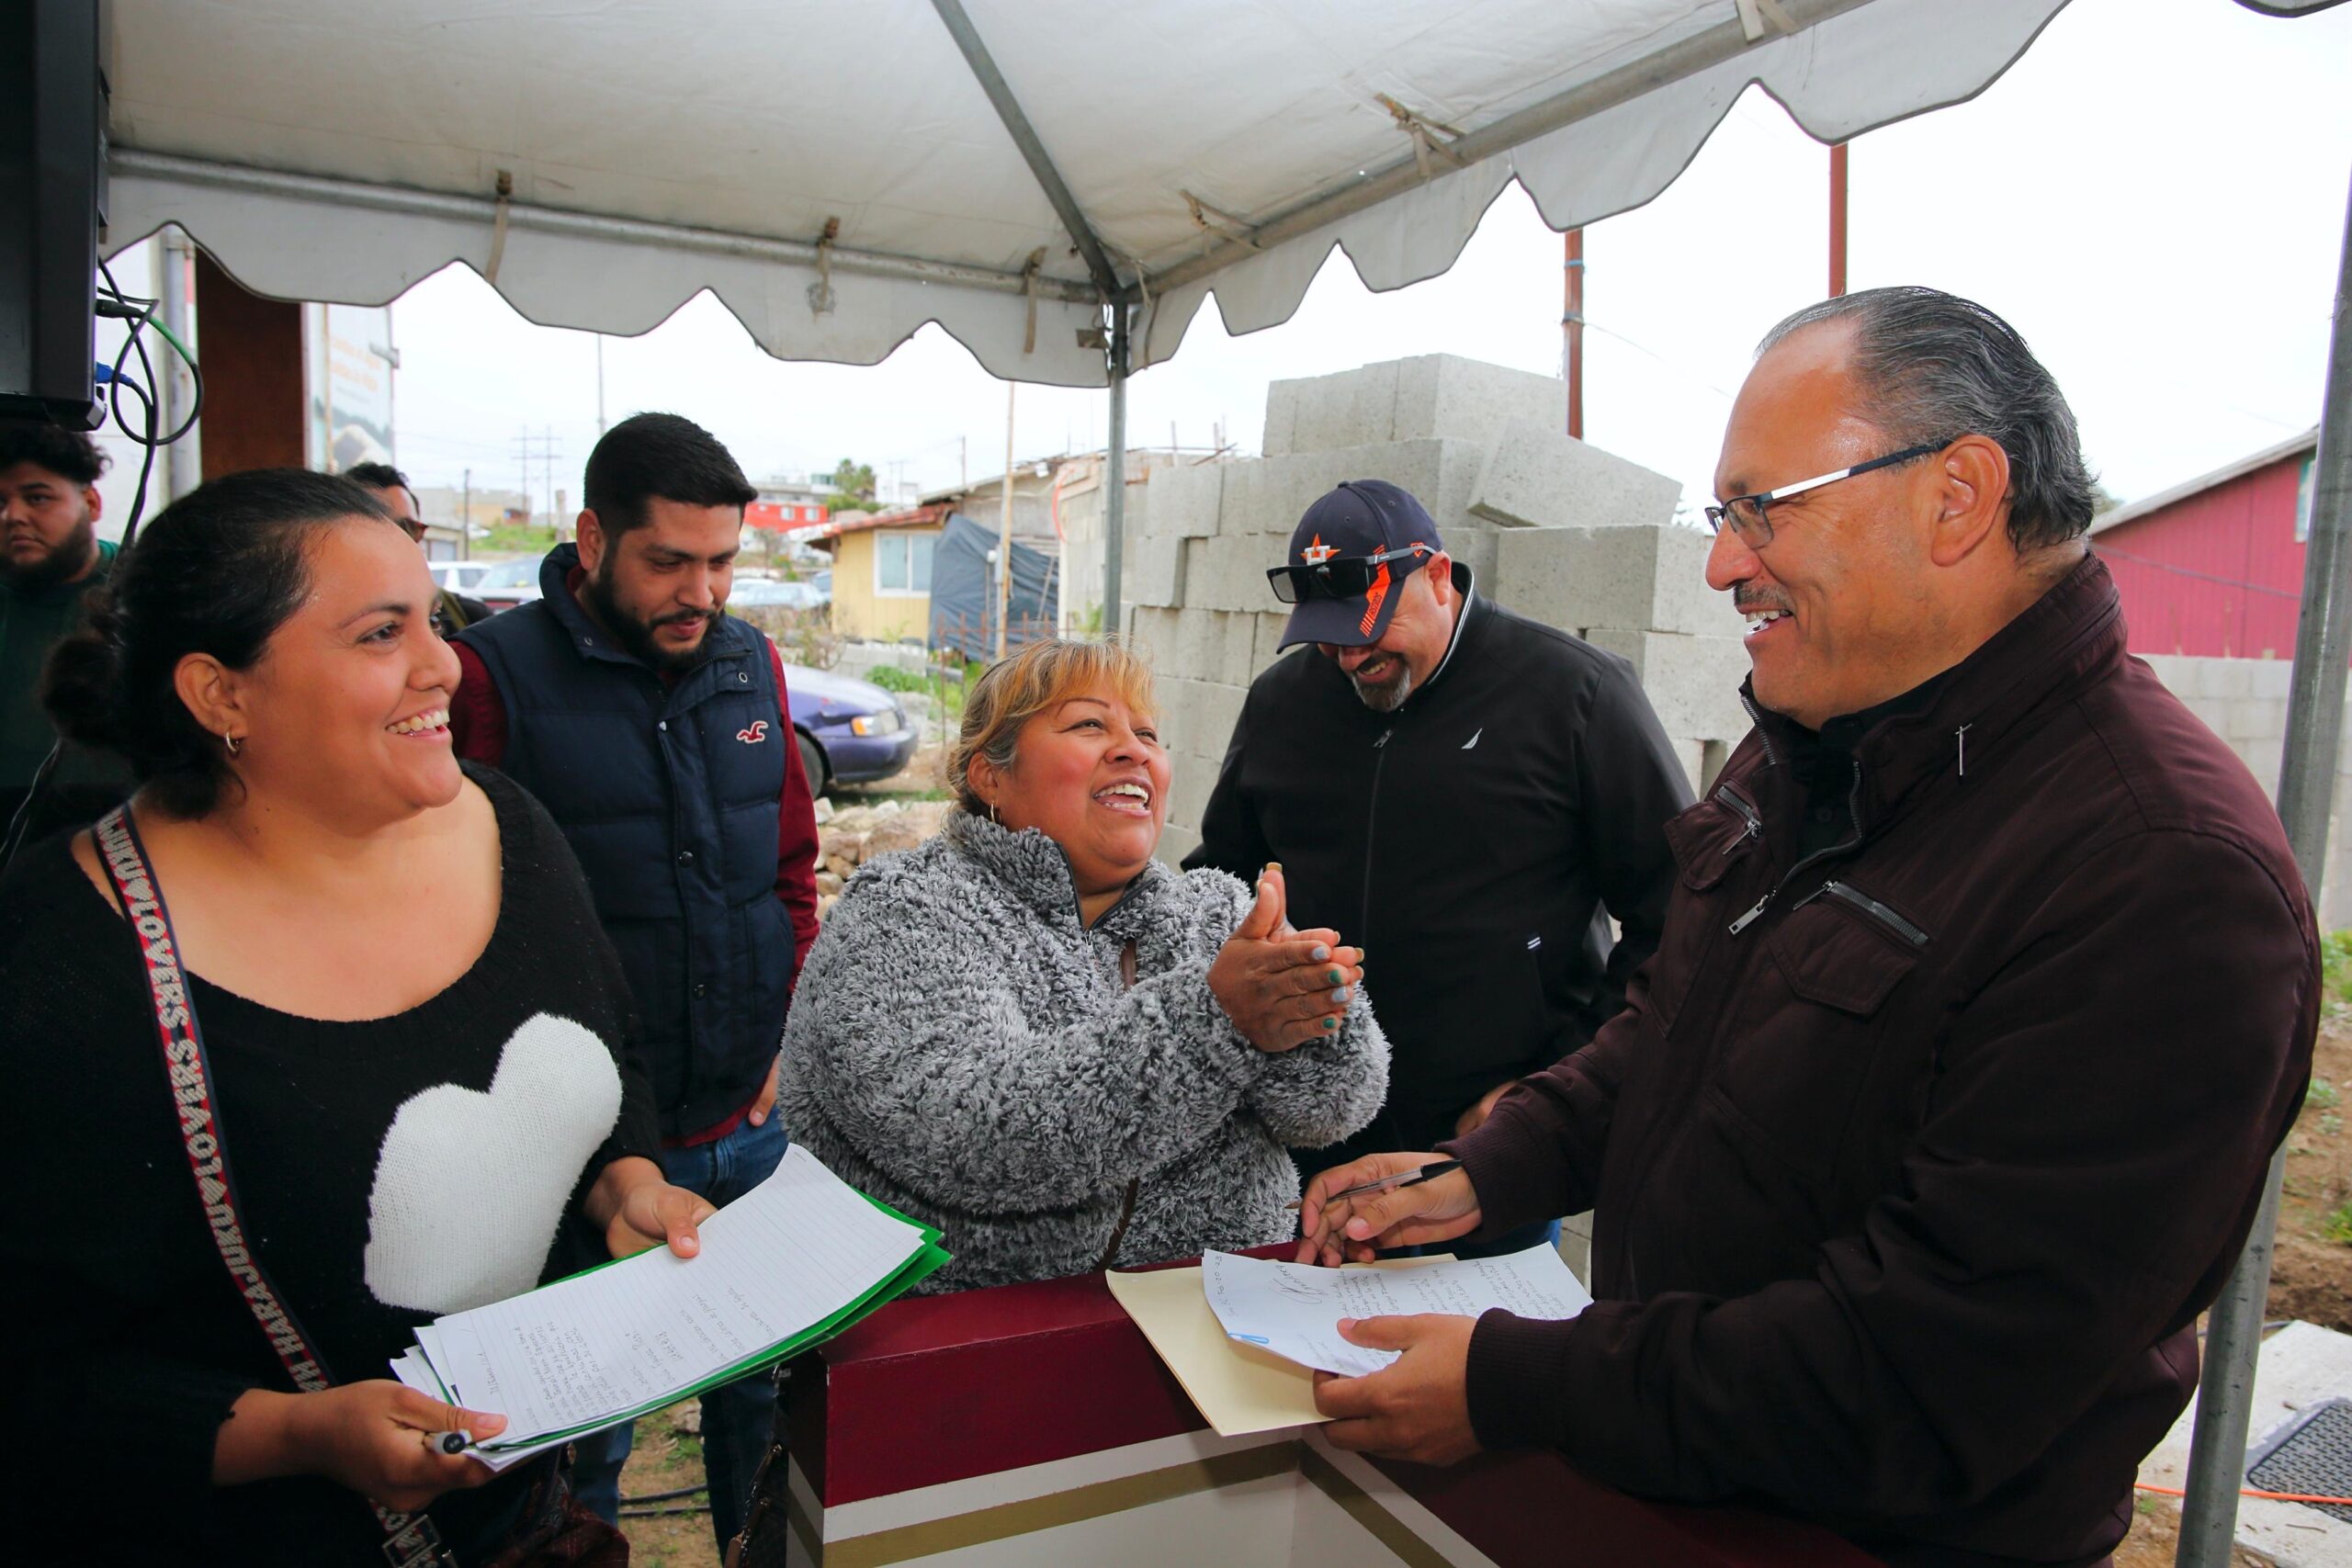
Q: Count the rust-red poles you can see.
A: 2